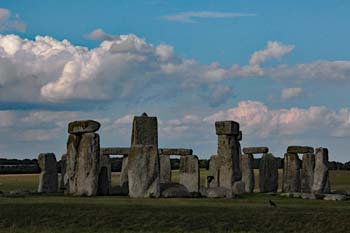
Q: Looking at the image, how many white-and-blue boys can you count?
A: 0